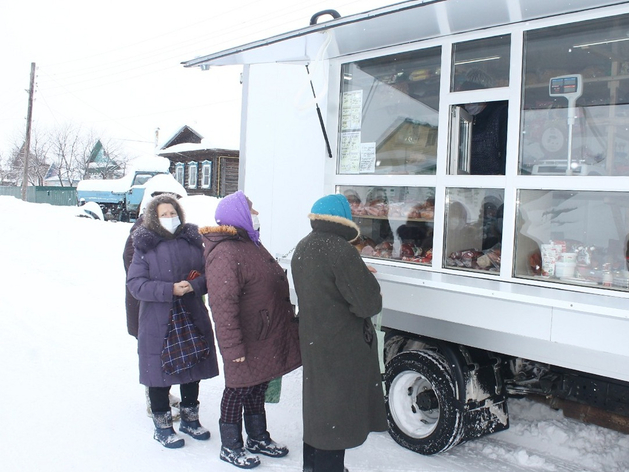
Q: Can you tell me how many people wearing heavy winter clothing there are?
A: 4